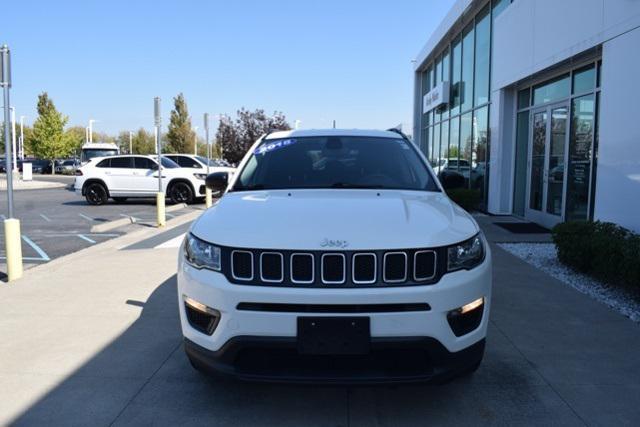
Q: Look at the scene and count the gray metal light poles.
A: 3